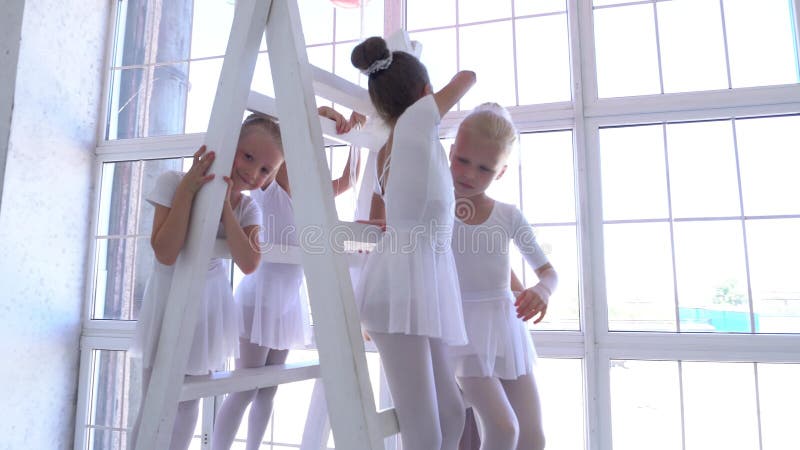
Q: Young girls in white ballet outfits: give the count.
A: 4